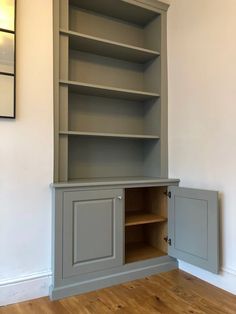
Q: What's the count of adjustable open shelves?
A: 3